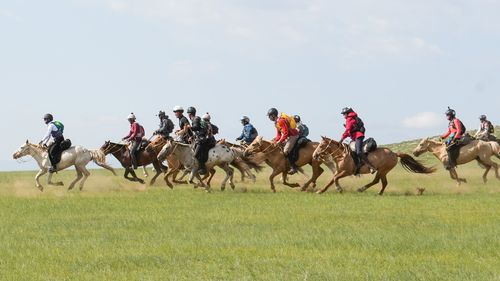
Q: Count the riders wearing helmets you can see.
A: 12